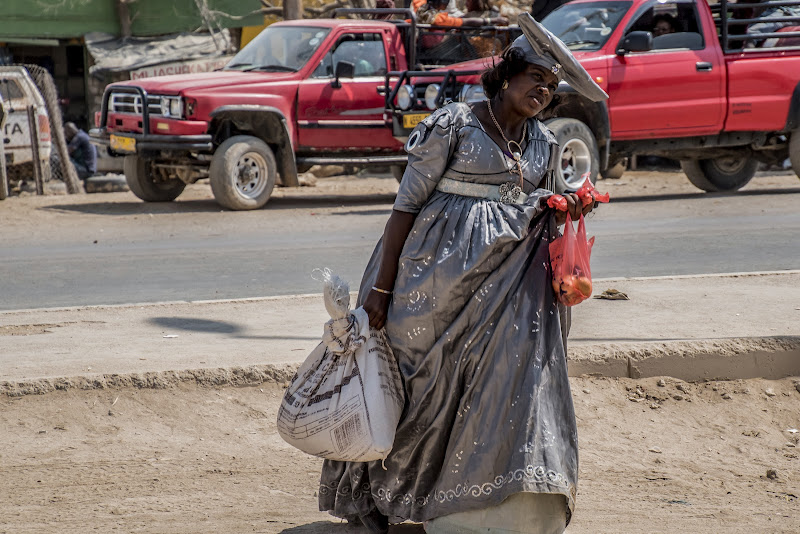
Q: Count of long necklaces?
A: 1